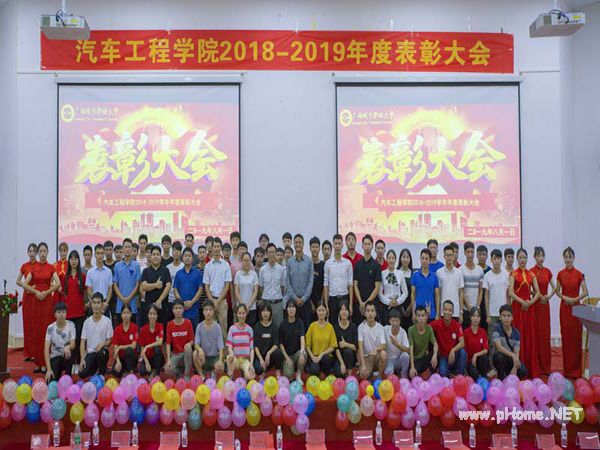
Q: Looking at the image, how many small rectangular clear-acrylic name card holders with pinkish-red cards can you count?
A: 13